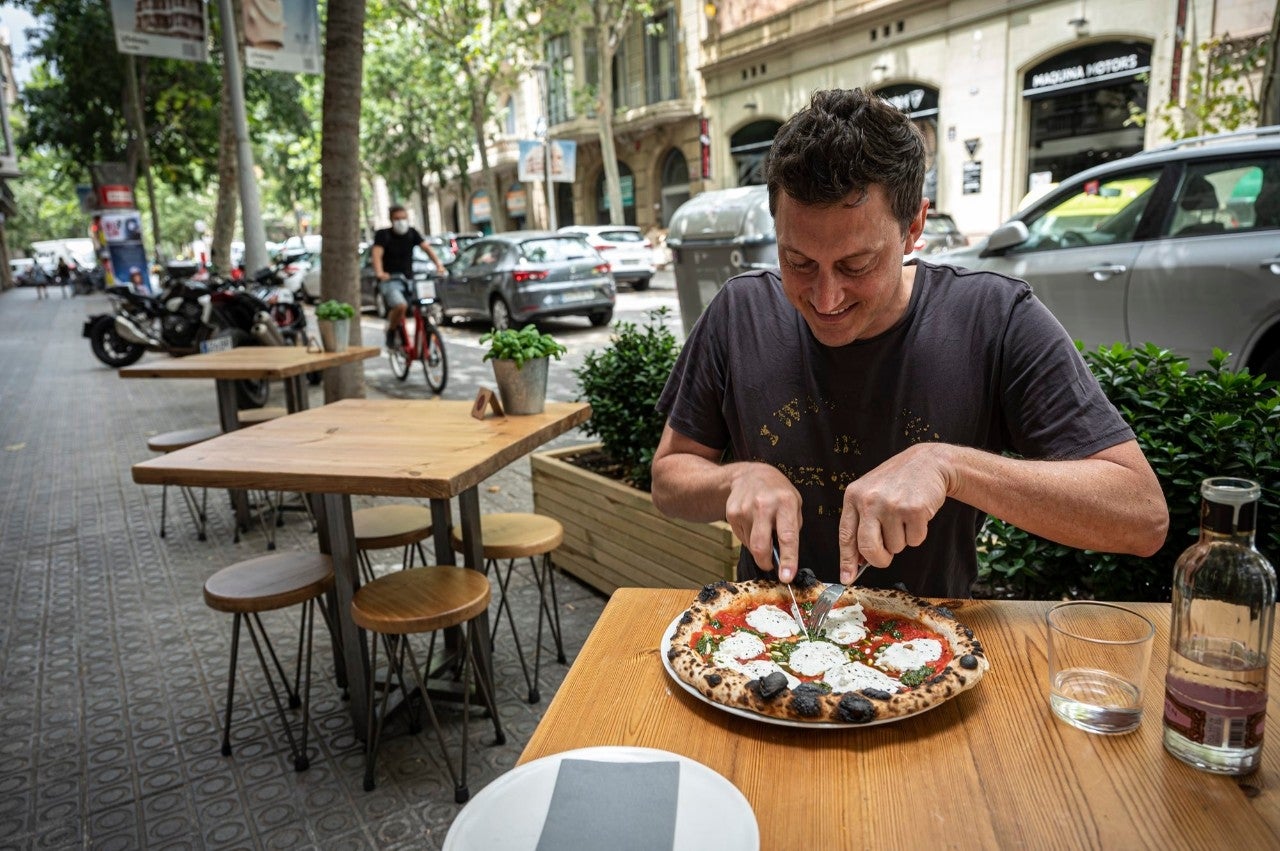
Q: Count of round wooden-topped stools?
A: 6